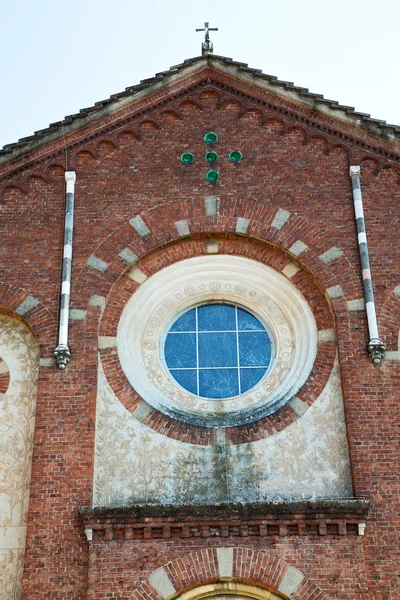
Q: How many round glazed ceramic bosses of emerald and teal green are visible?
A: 5